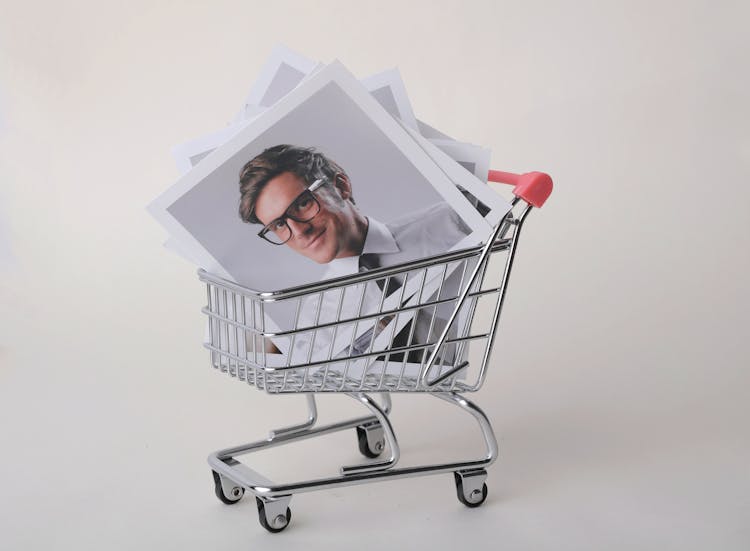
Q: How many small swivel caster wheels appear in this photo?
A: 4